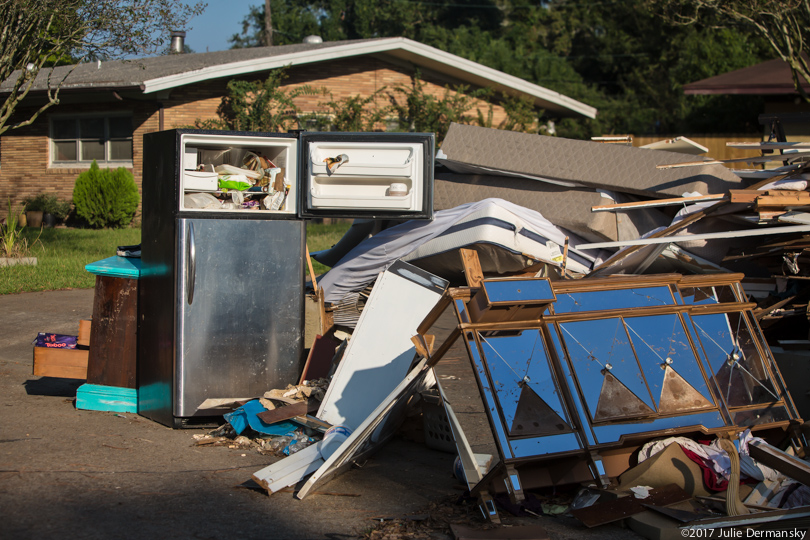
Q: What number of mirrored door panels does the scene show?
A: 4